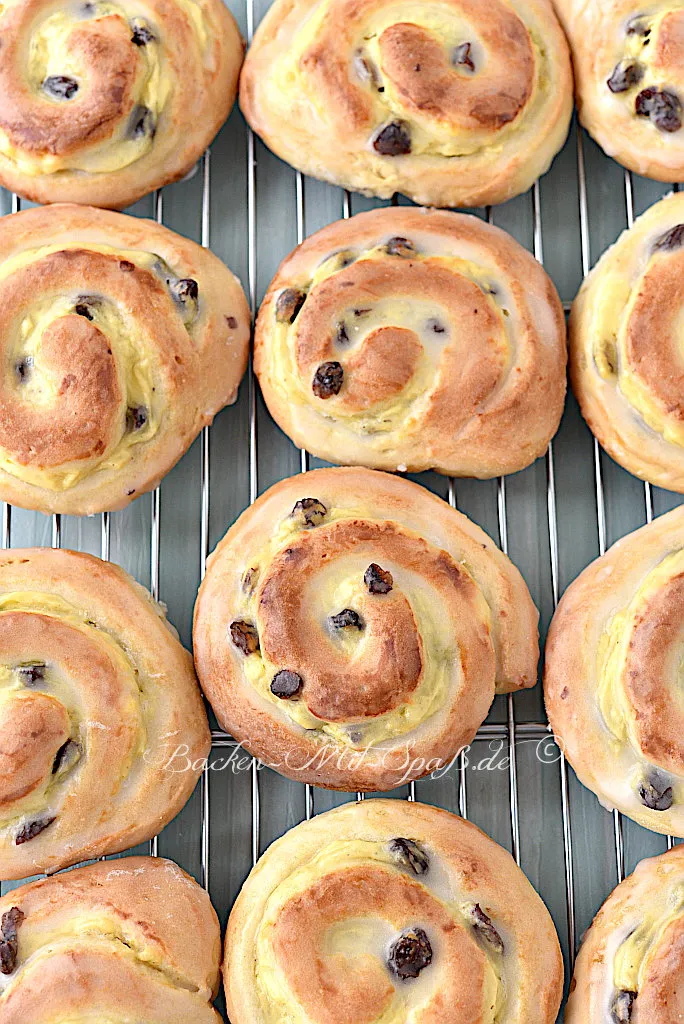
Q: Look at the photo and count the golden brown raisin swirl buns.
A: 12